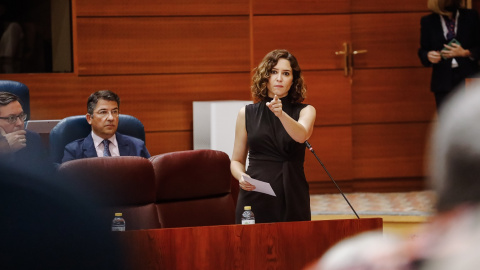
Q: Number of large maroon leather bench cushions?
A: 2